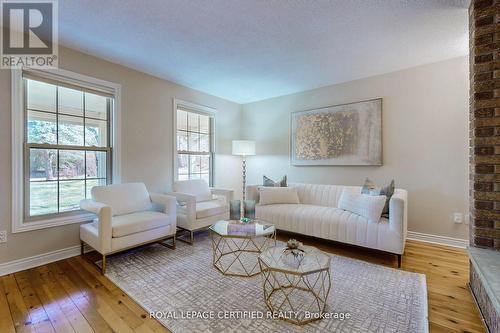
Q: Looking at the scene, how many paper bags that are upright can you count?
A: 0